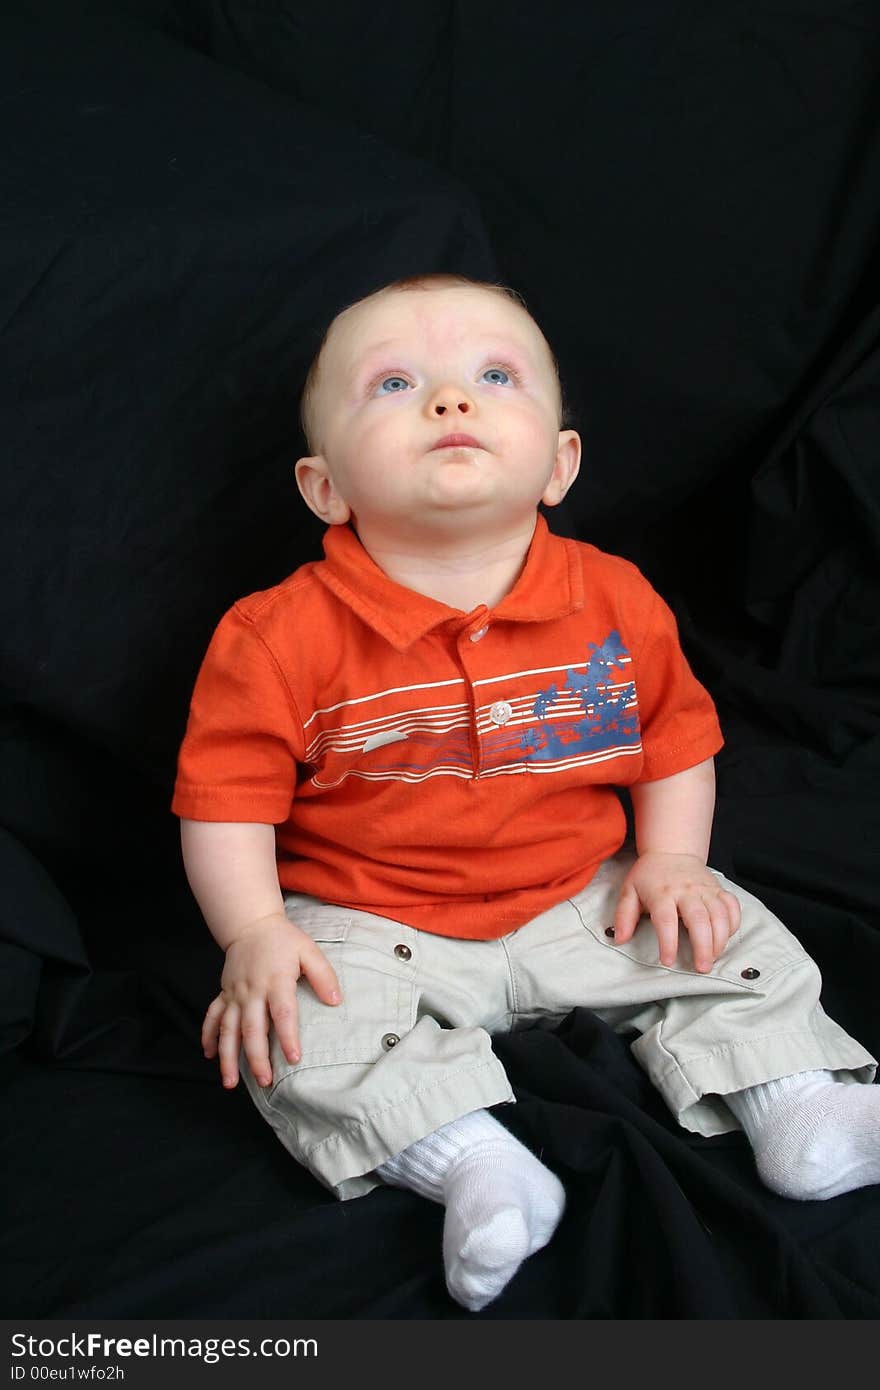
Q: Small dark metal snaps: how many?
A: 4